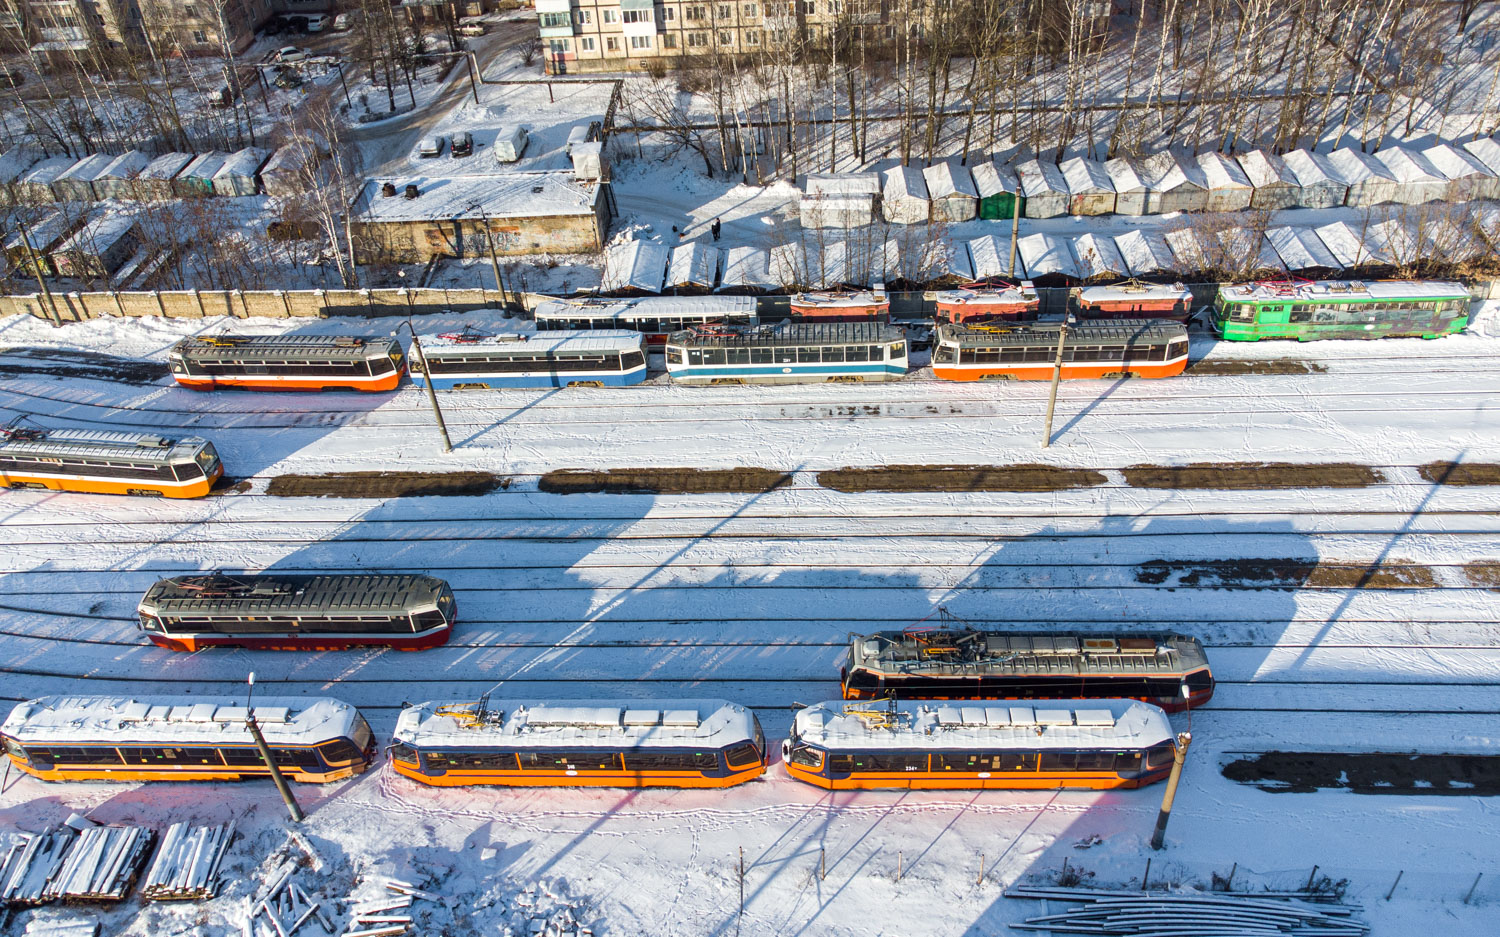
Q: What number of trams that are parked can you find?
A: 15